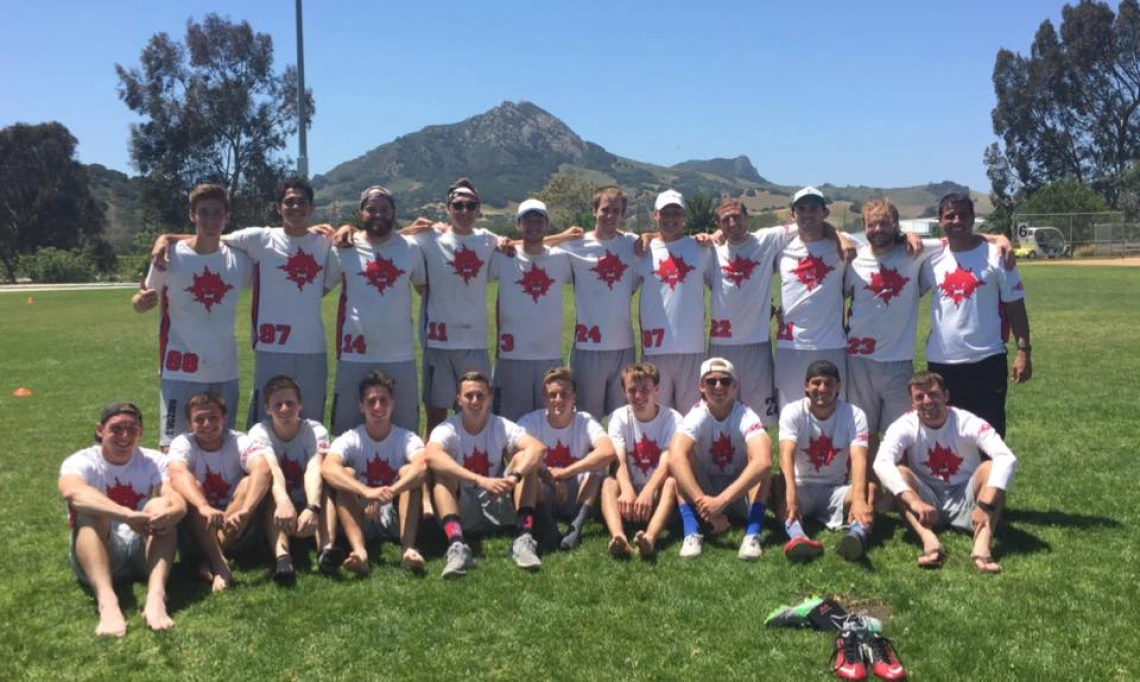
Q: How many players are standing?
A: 11